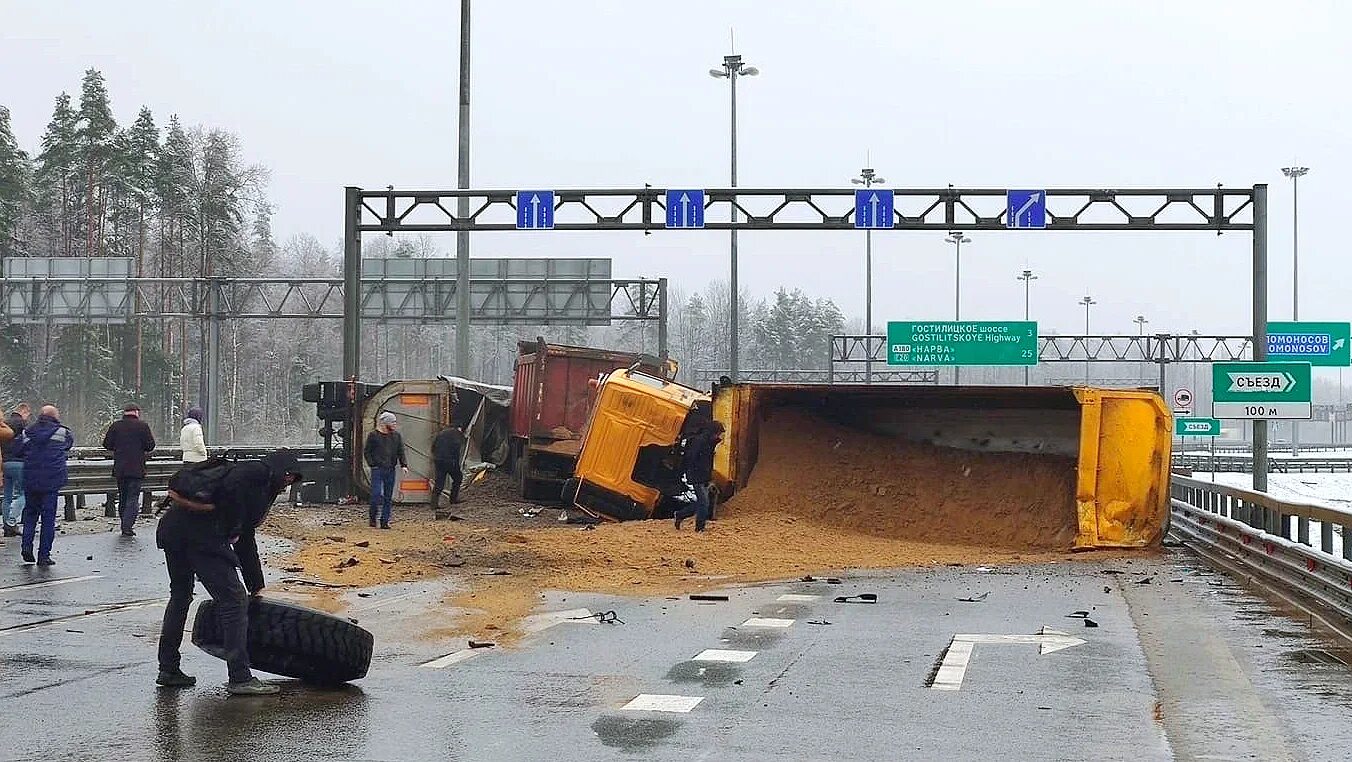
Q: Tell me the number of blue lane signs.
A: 4